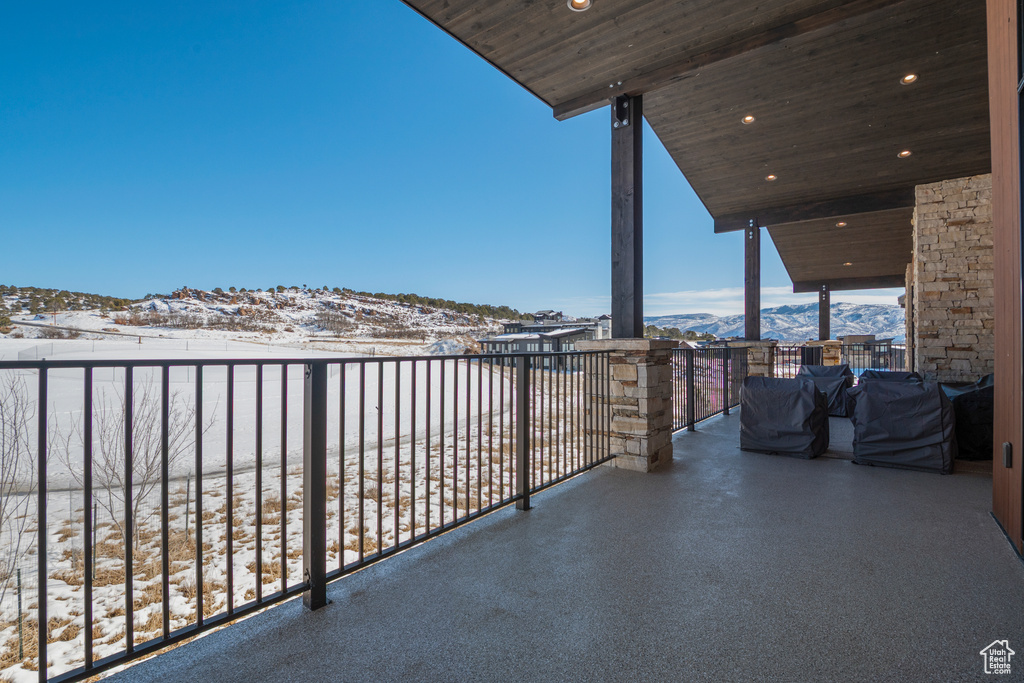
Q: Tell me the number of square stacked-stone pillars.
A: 3